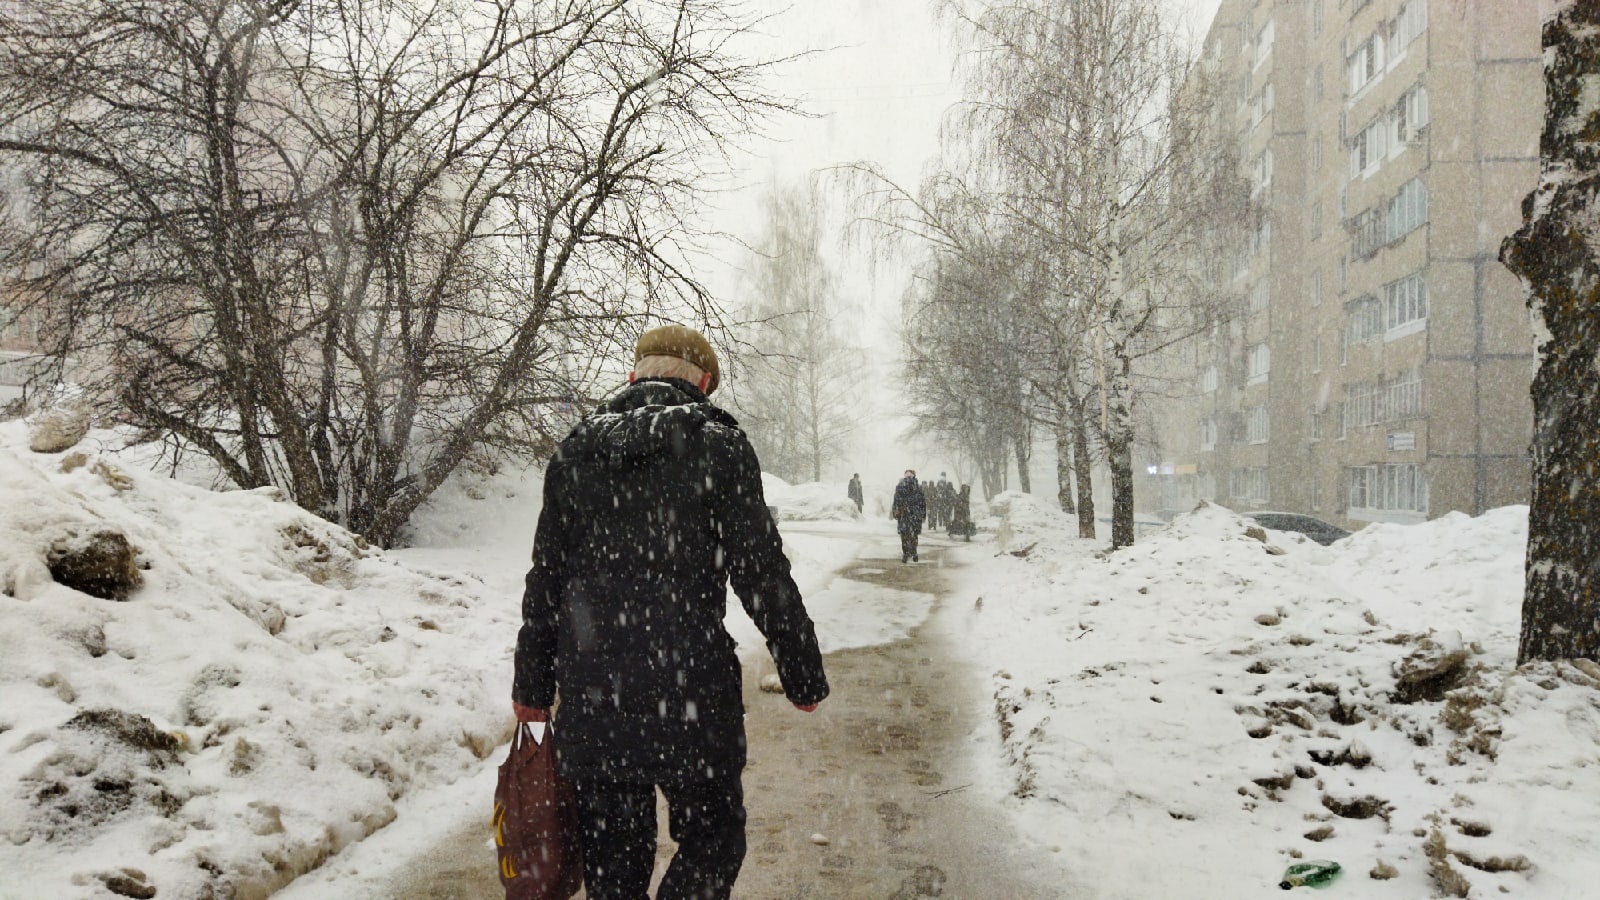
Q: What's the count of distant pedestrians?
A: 7